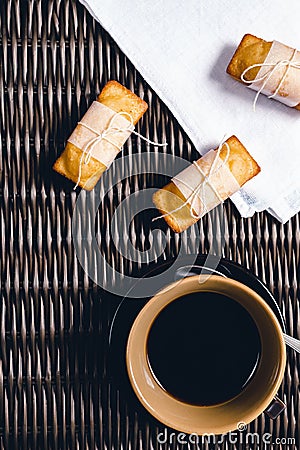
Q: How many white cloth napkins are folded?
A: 1